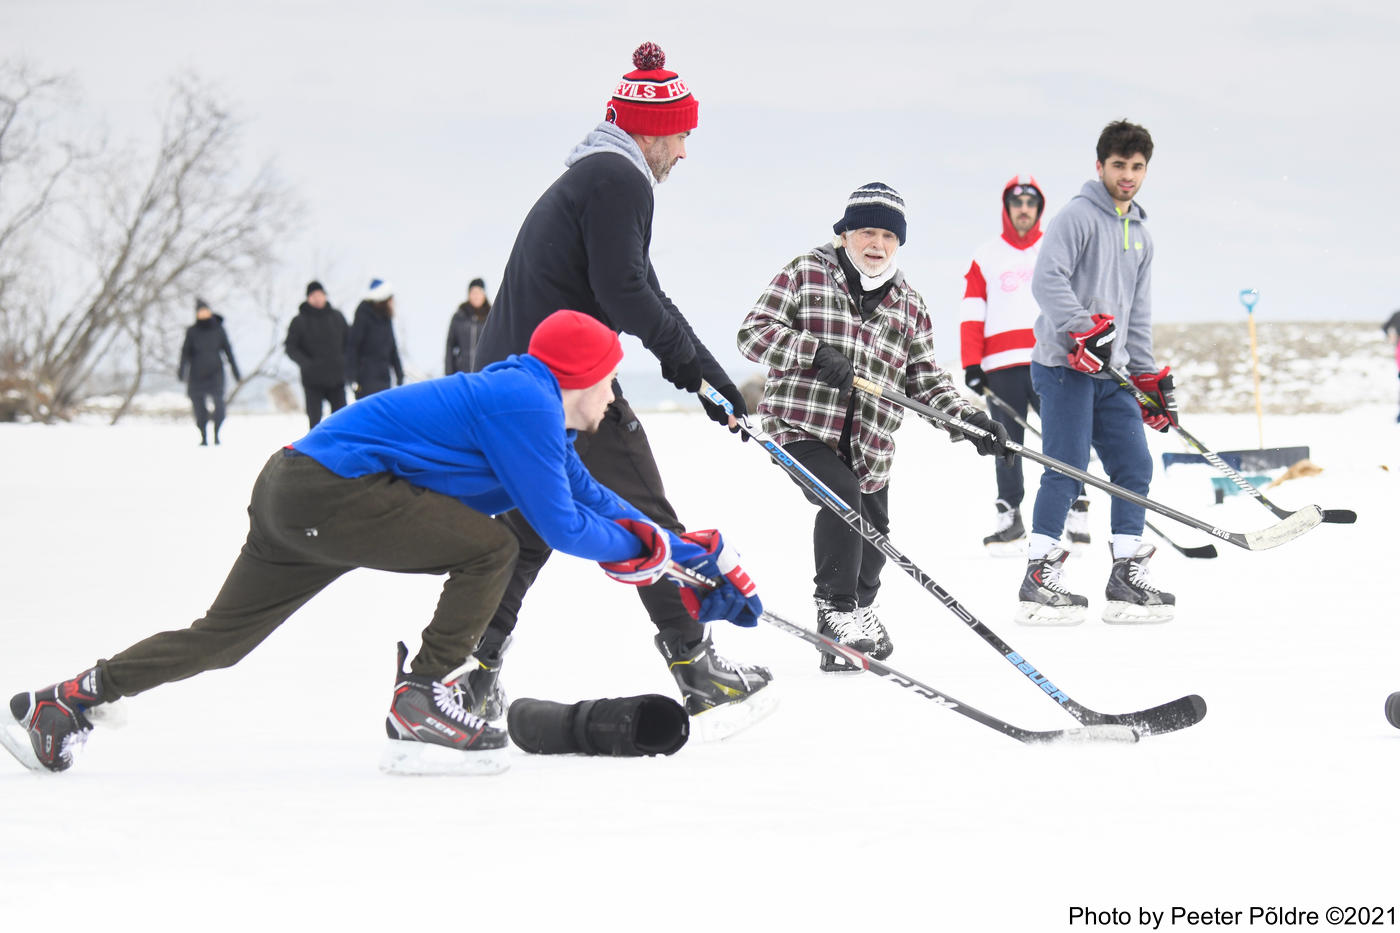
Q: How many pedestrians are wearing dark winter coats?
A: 4